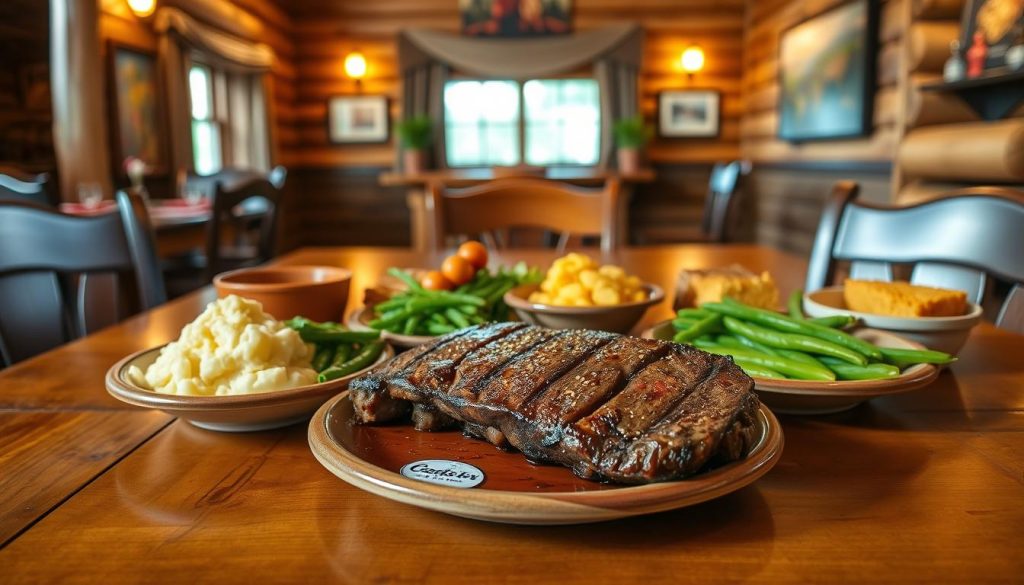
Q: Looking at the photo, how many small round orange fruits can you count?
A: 3